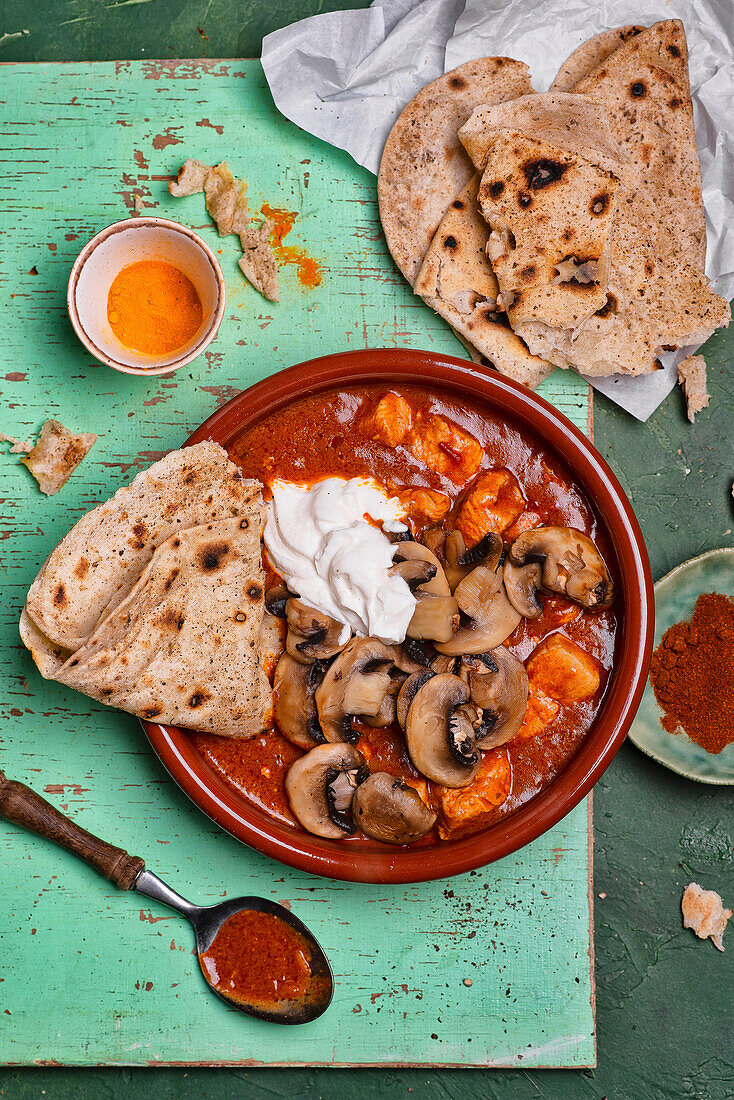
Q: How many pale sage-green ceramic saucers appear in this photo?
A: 1